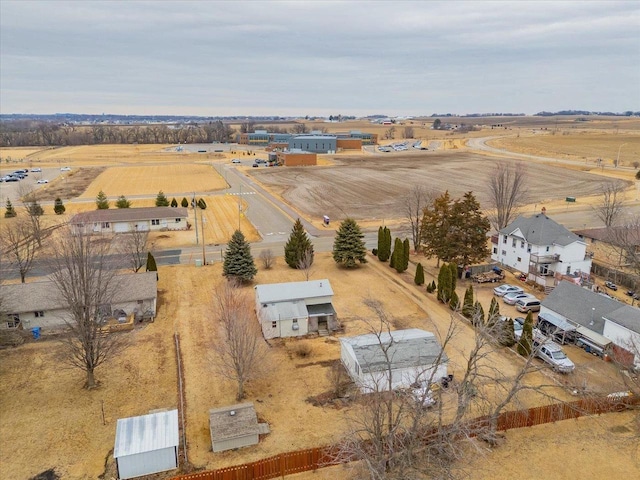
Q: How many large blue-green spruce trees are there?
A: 3